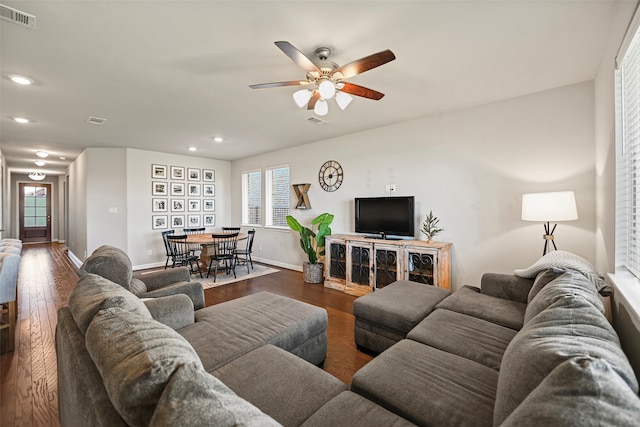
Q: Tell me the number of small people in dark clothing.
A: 0